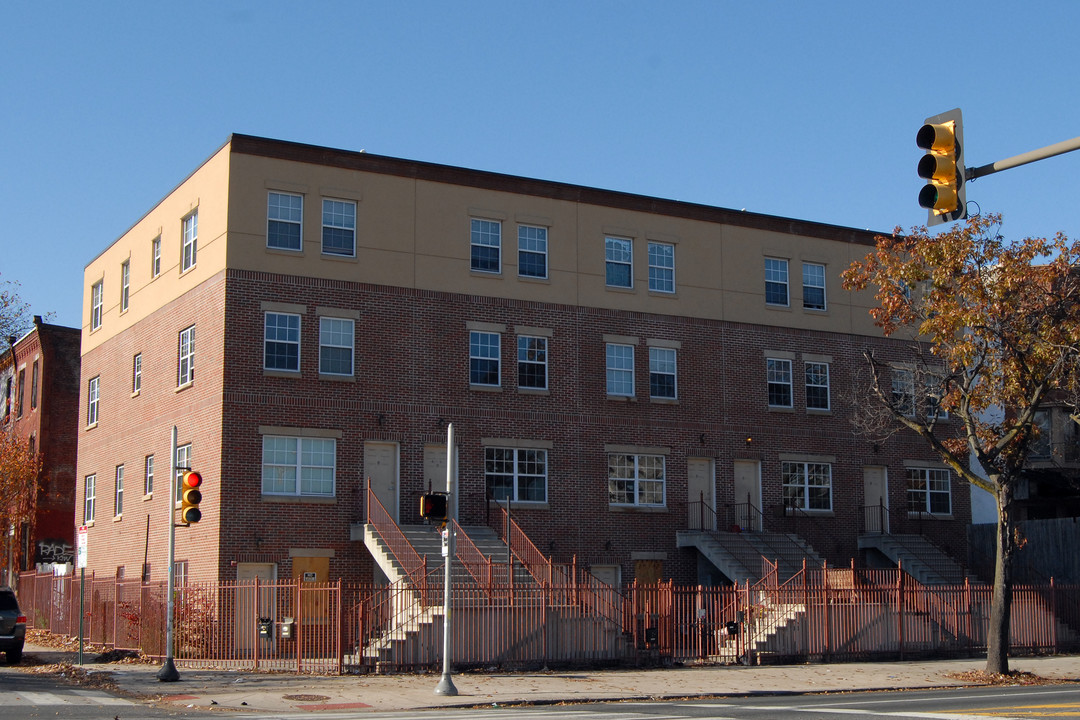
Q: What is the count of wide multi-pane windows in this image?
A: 5